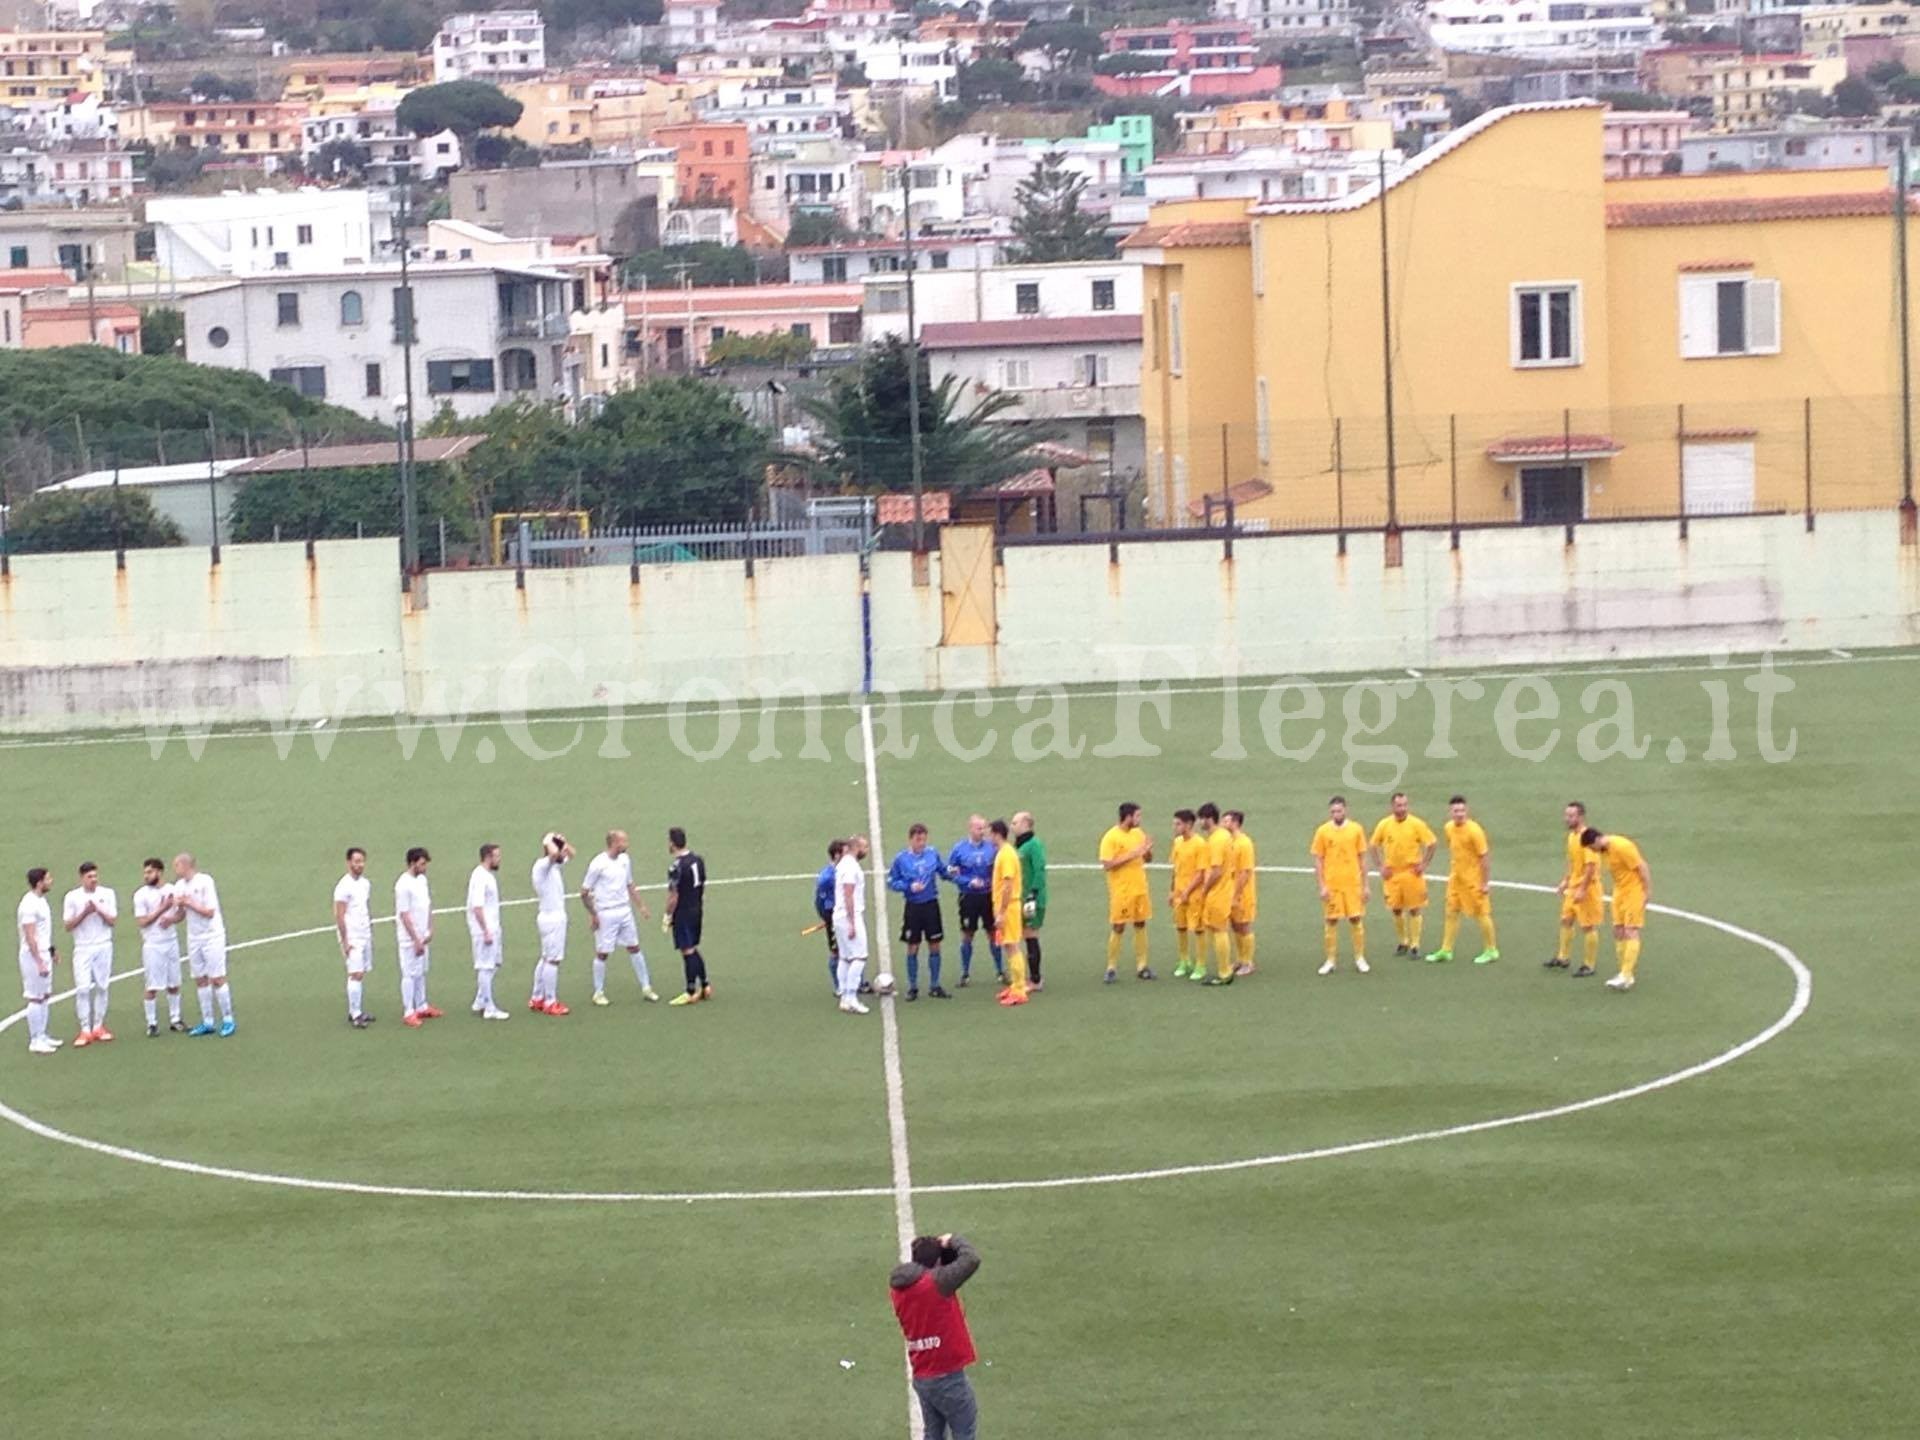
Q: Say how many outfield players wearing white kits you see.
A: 10